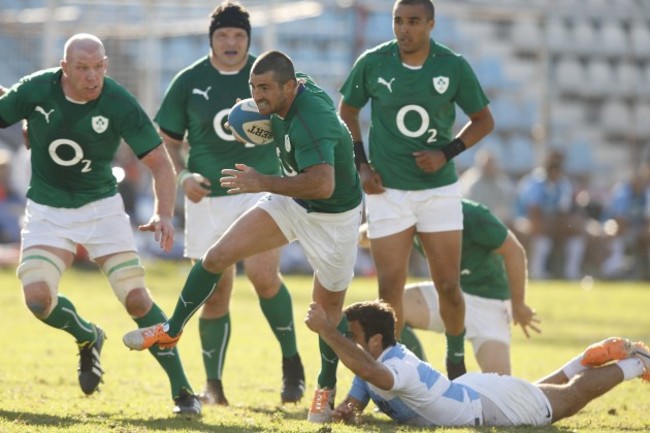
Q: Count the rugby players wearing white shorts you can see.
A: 6